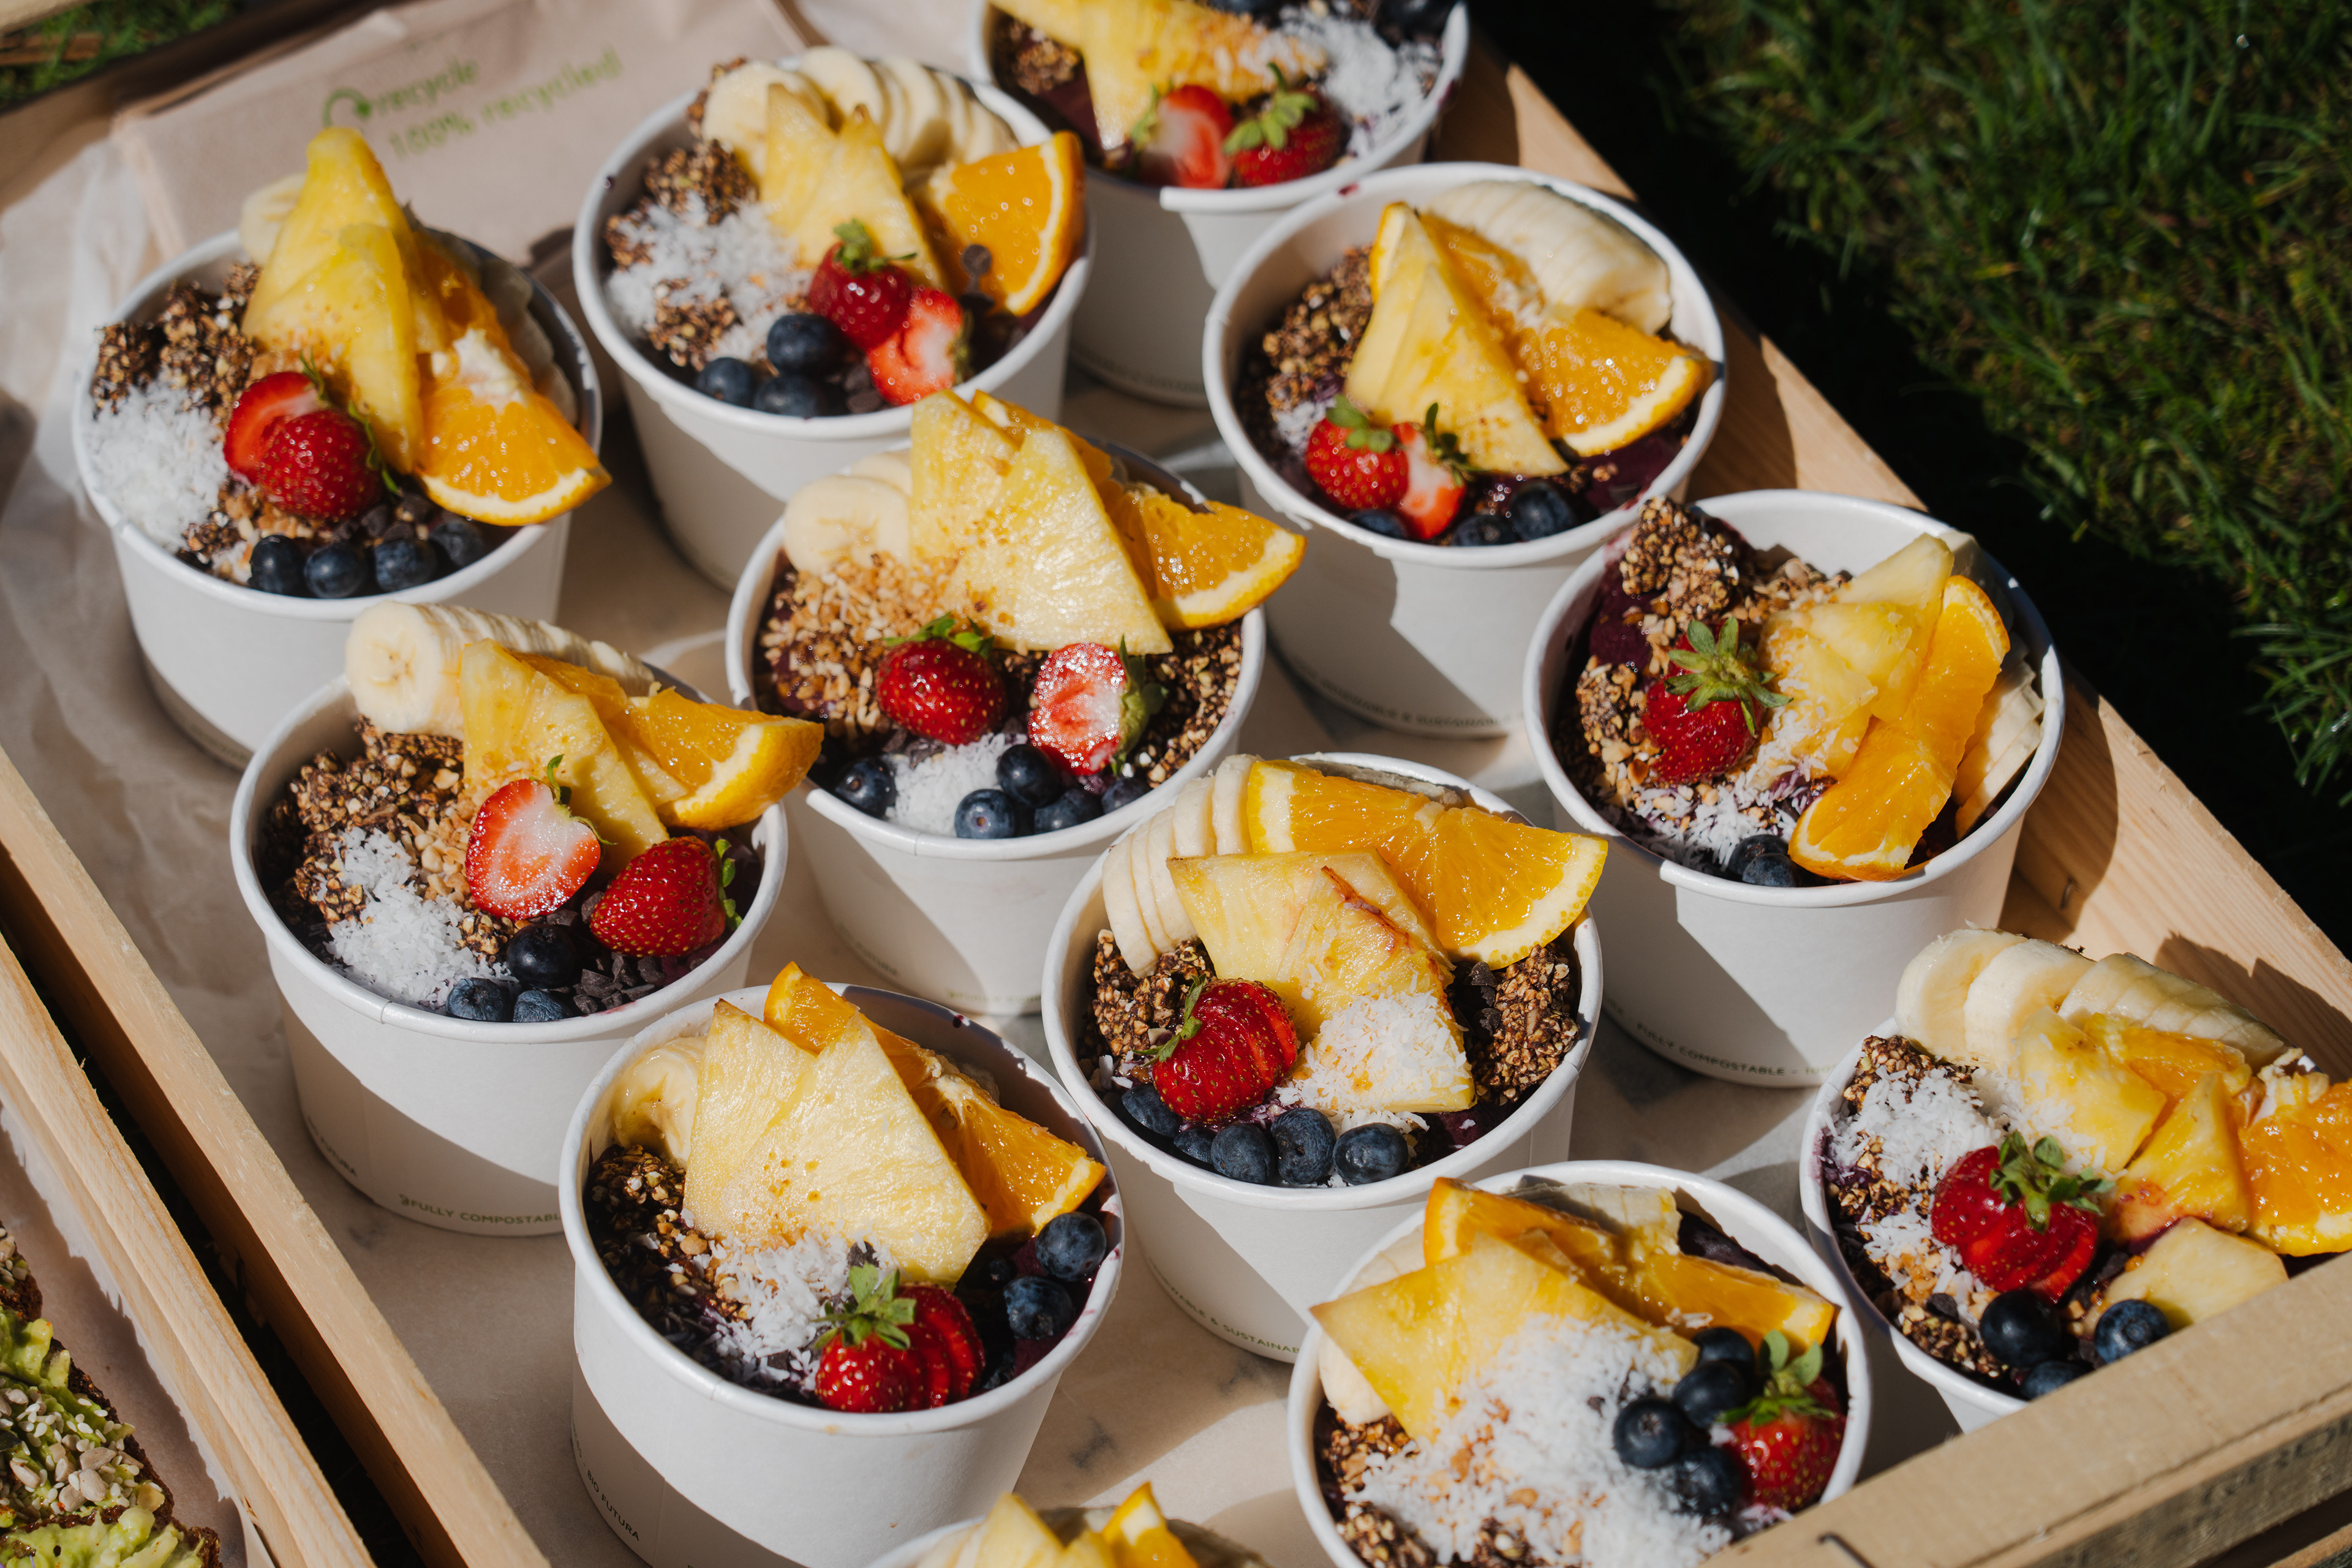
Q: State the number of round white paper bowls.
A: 12